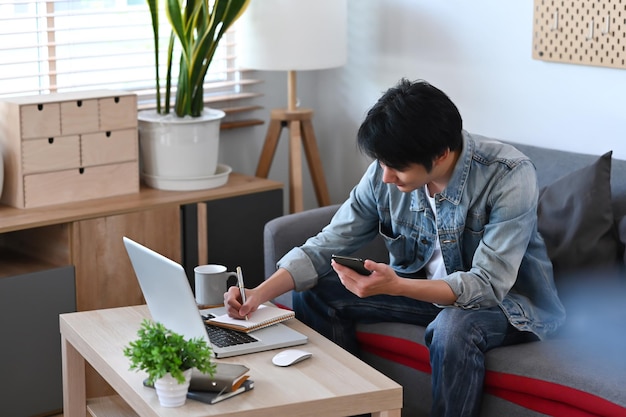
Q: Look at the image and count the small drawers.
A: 6